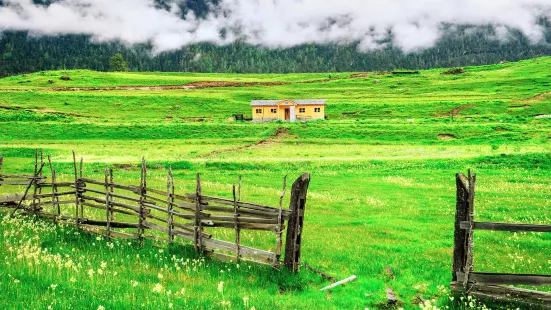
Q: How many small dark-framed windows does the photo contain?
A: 4